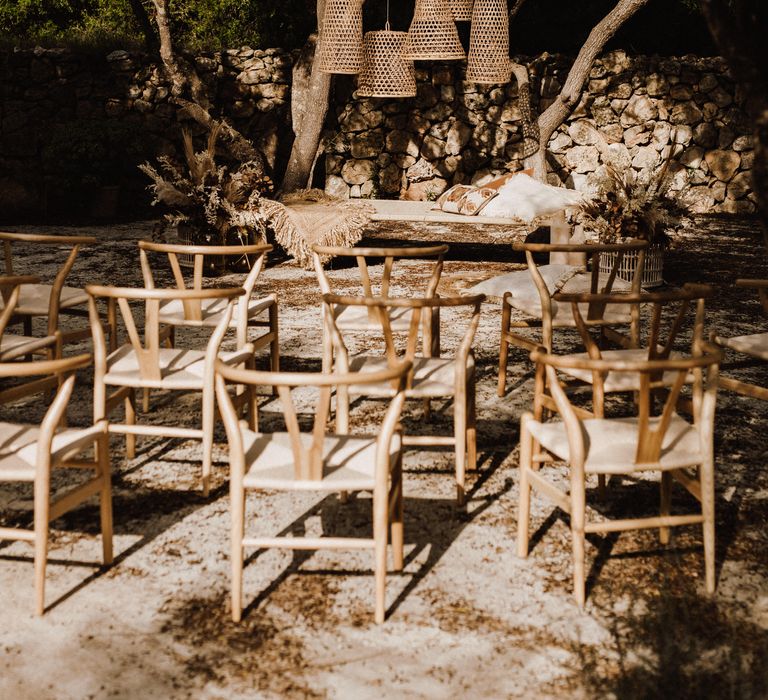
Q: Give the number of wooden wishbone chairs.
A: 12